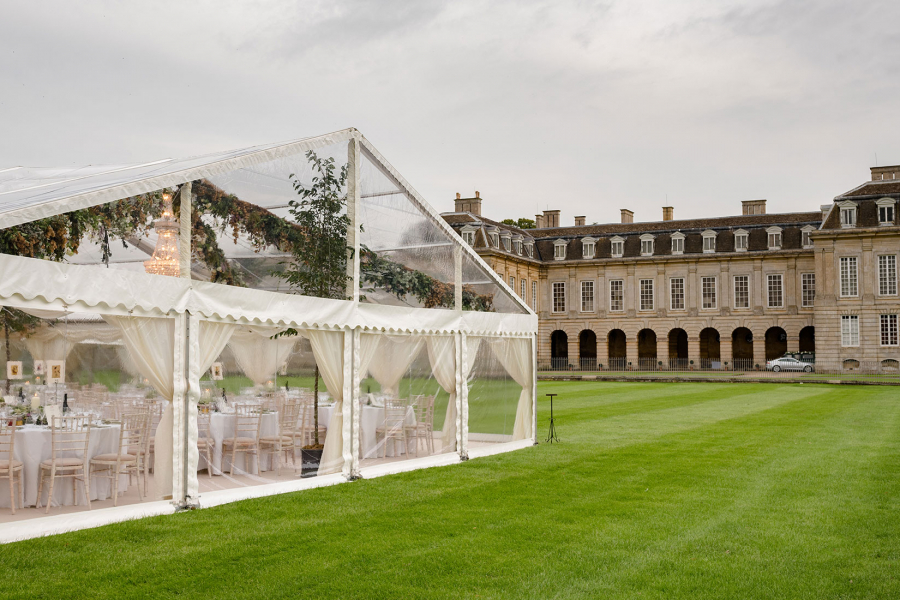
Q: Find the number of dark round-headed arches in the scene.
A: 9